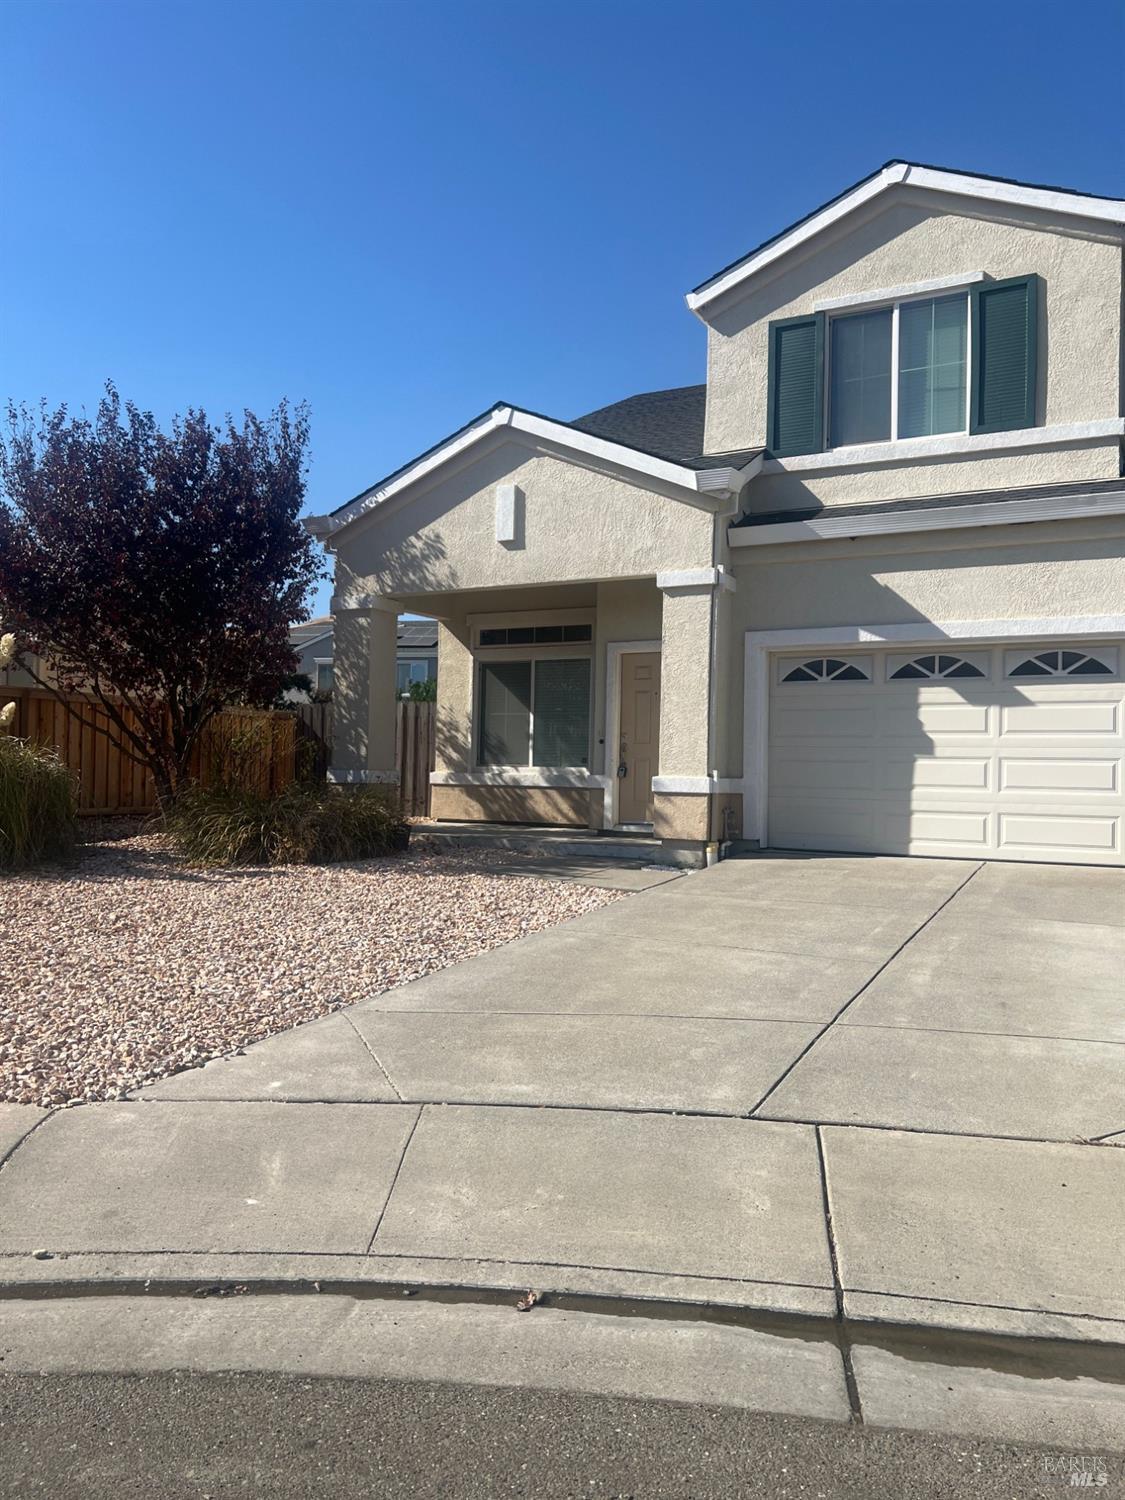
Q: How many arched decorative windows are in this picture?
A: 3